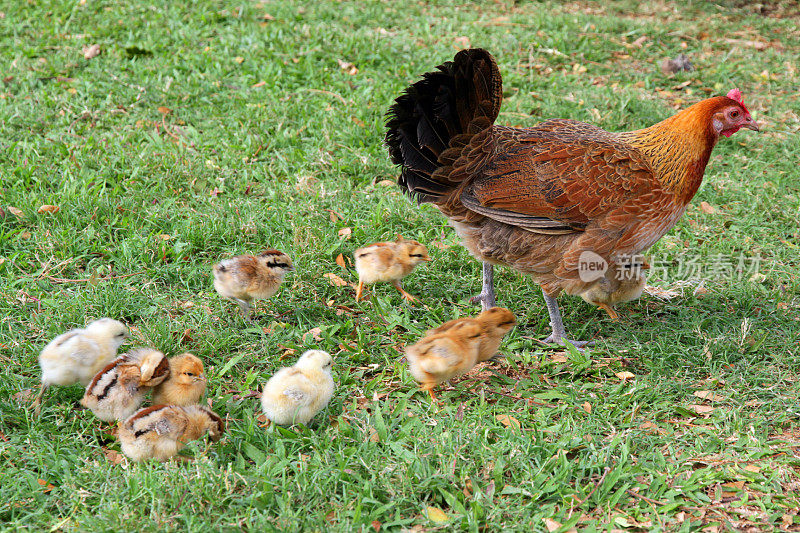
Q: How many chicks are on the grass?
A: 10